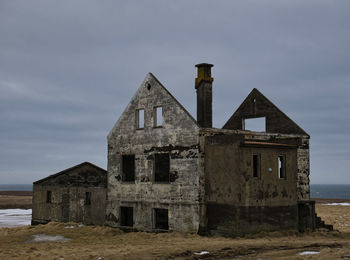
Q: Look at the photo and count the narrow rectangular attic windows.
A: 2